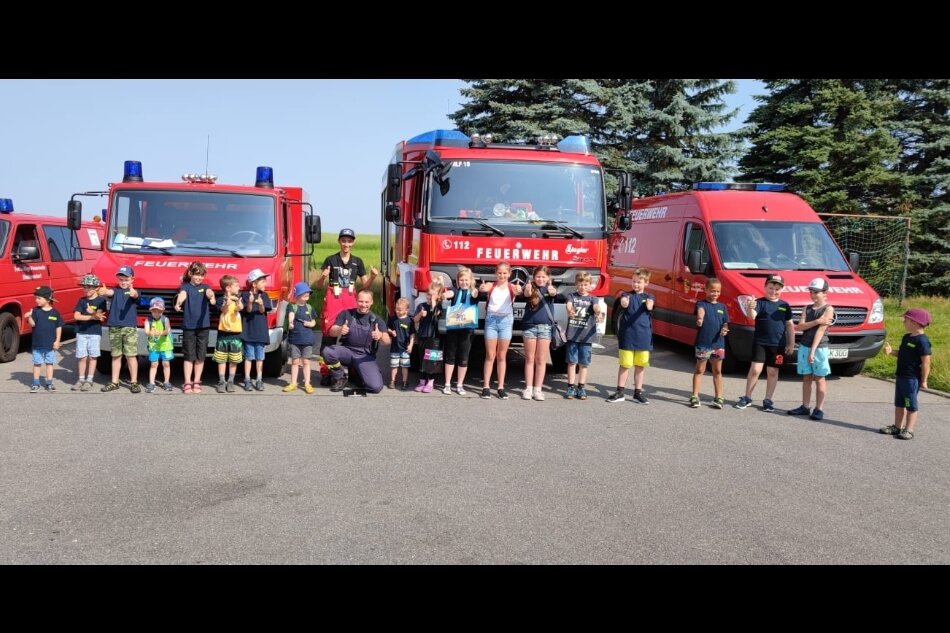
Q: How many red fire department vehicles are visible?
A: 4